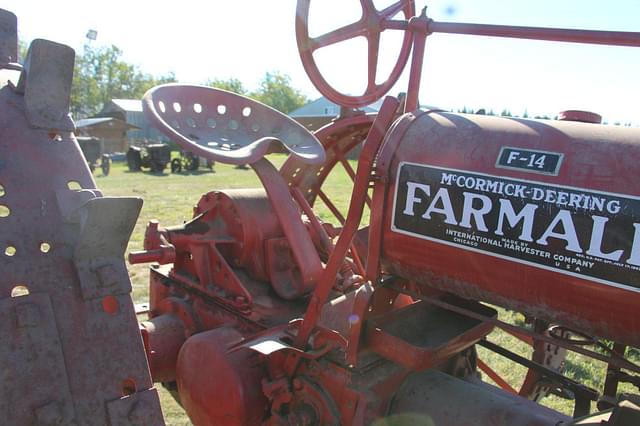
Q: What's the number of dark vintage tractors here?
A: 3